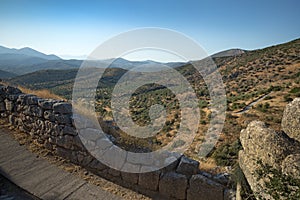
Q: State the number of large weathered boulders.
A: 2